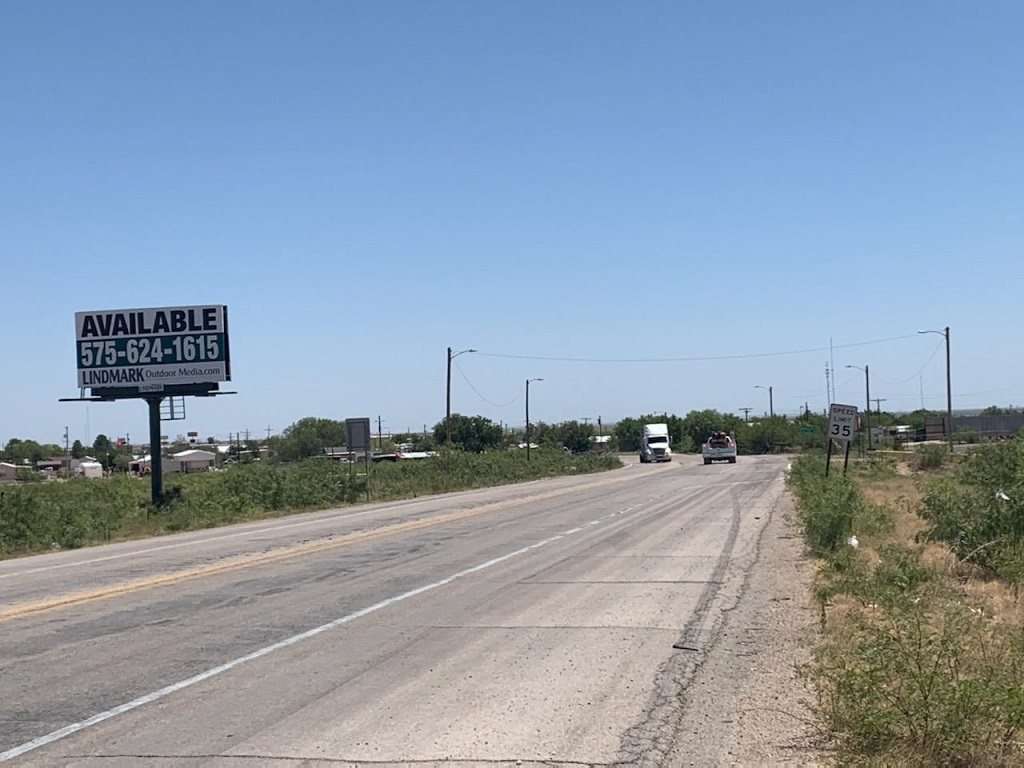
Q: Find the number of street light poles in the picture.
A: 5